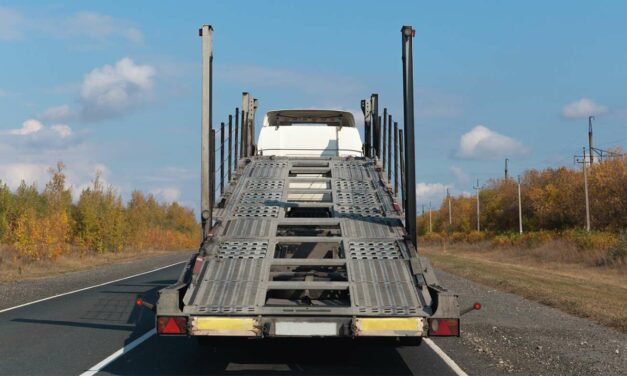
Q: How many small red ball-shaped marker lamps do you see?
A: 2